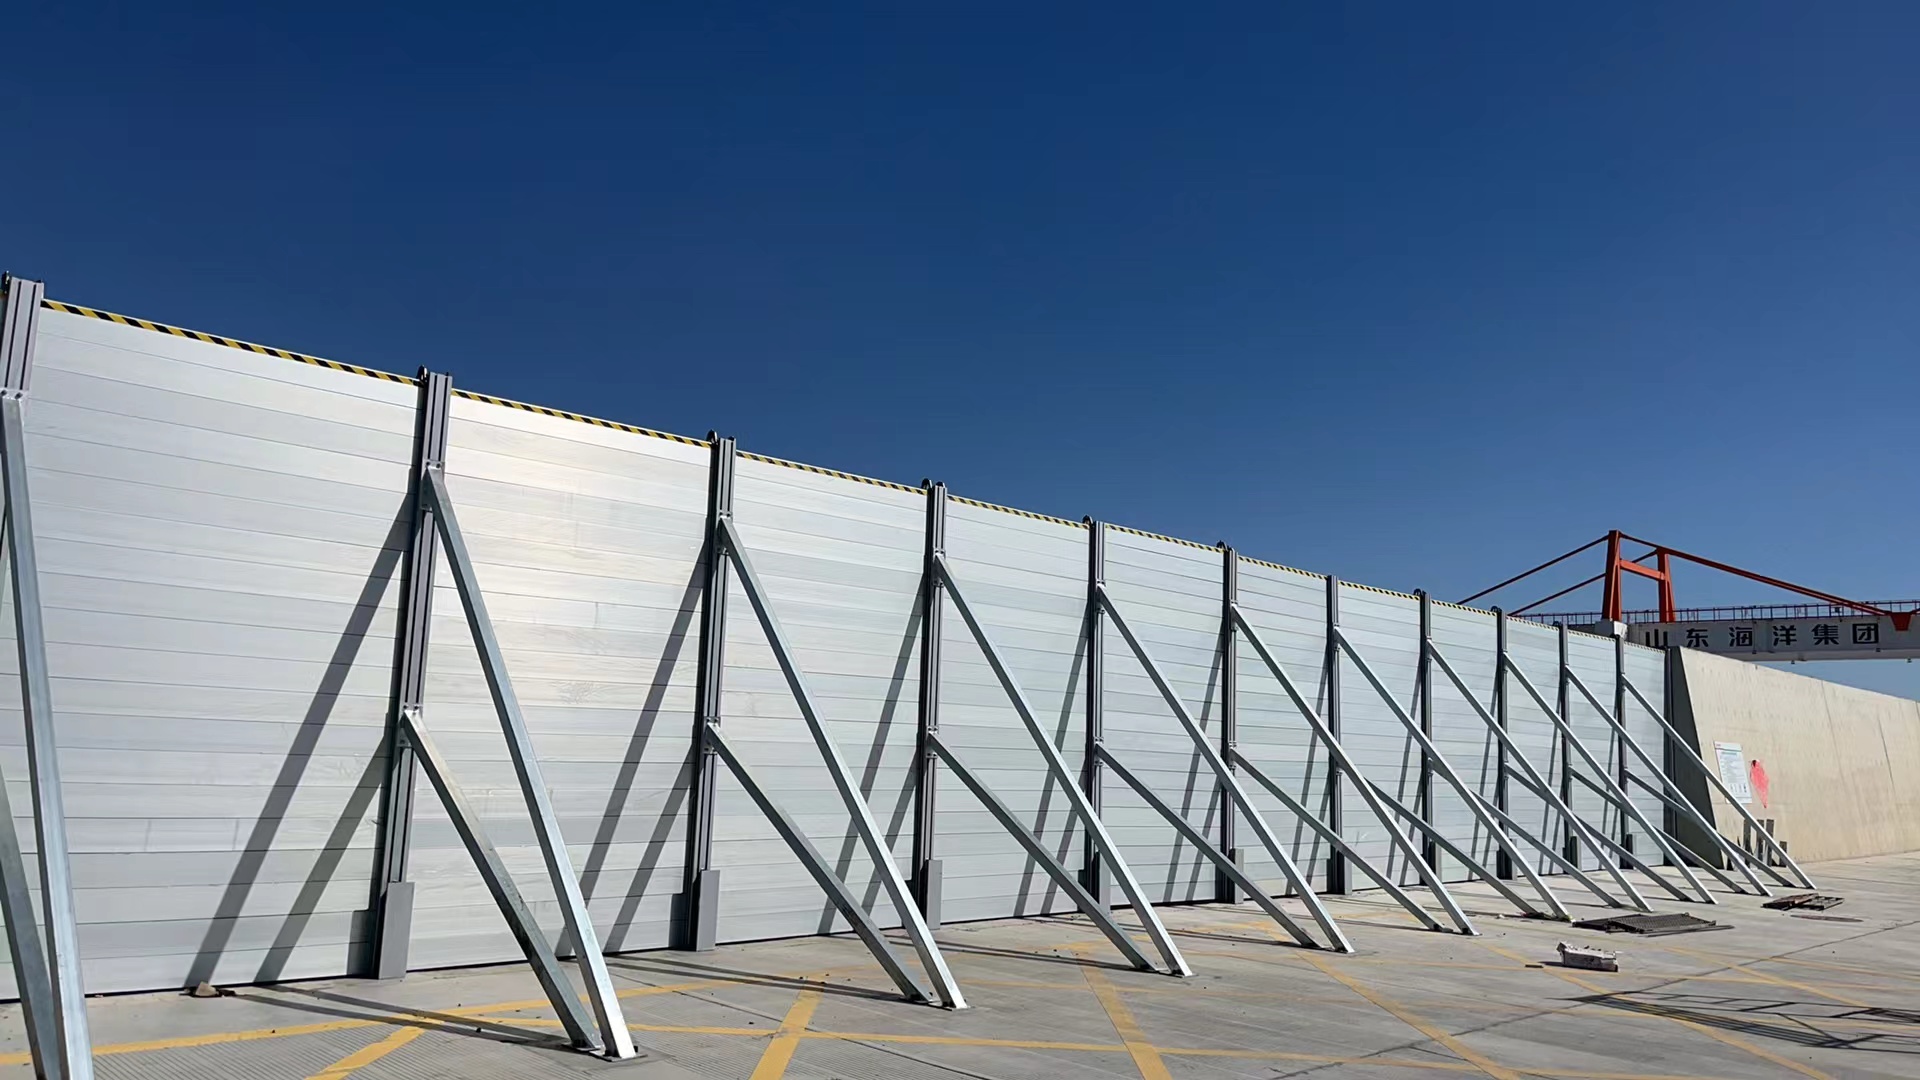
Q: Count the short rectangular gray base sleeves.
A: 10